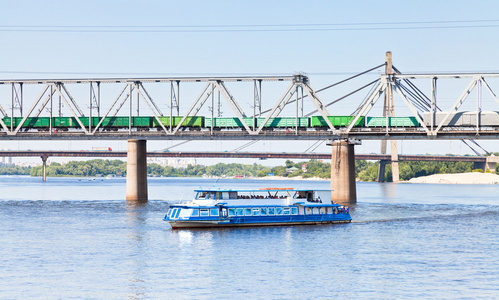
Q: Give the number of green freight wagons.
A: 8